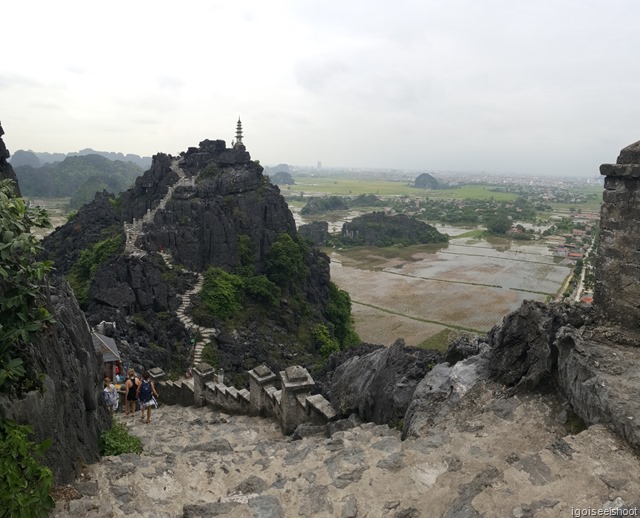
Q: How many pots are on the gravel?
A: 0